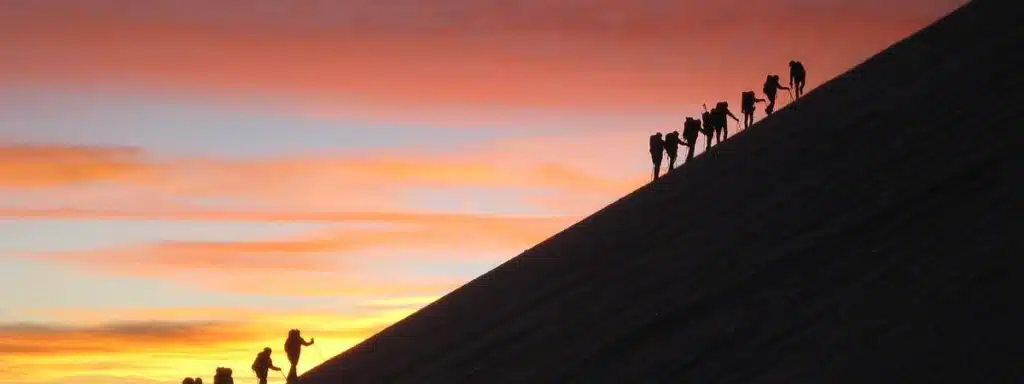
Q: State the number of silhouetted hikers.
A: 12